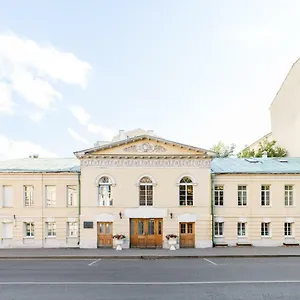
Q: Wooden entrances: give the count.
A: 3